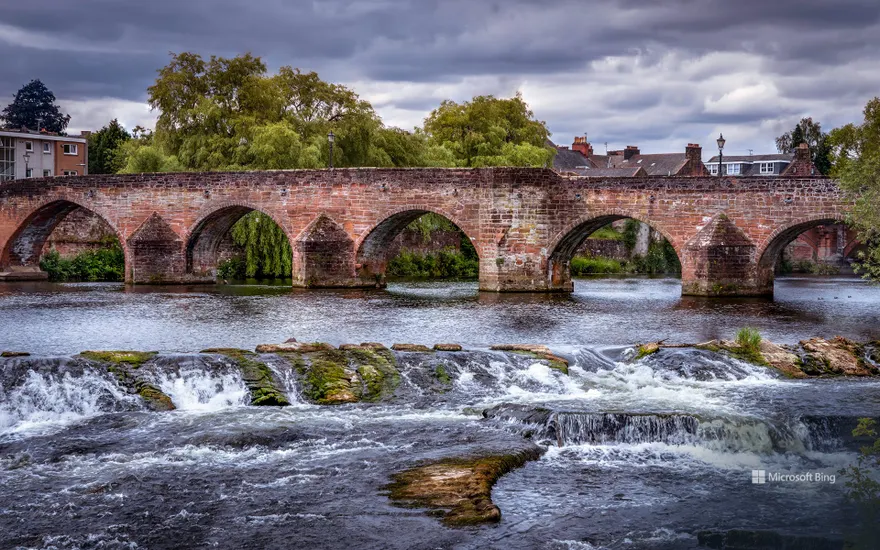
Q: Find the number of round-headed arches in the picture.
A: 5